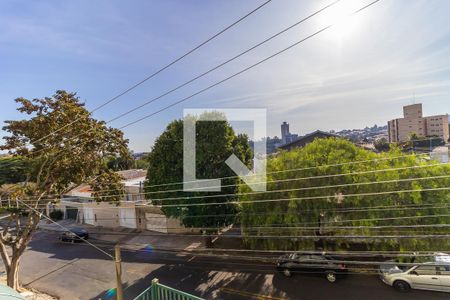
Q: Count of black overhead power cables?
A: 3